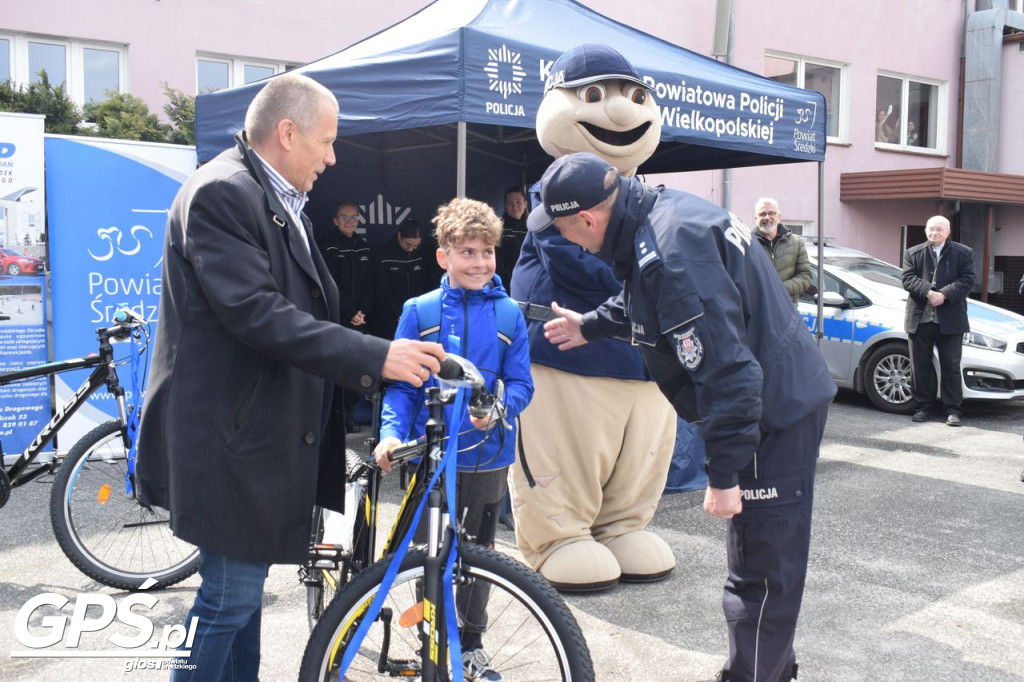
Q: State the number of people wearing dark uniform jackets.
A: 4